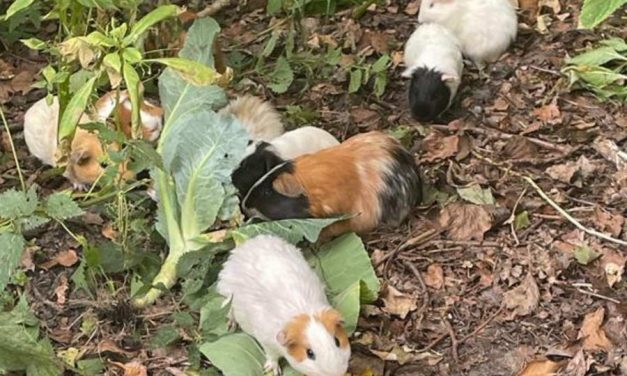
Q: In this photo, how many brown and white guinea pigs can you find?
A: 3